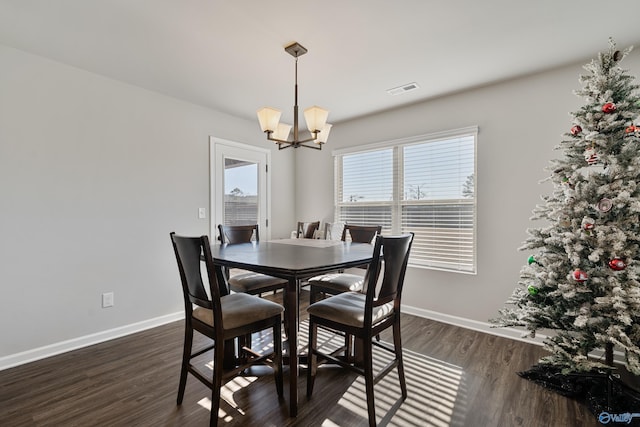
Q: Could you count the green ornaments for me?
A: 2